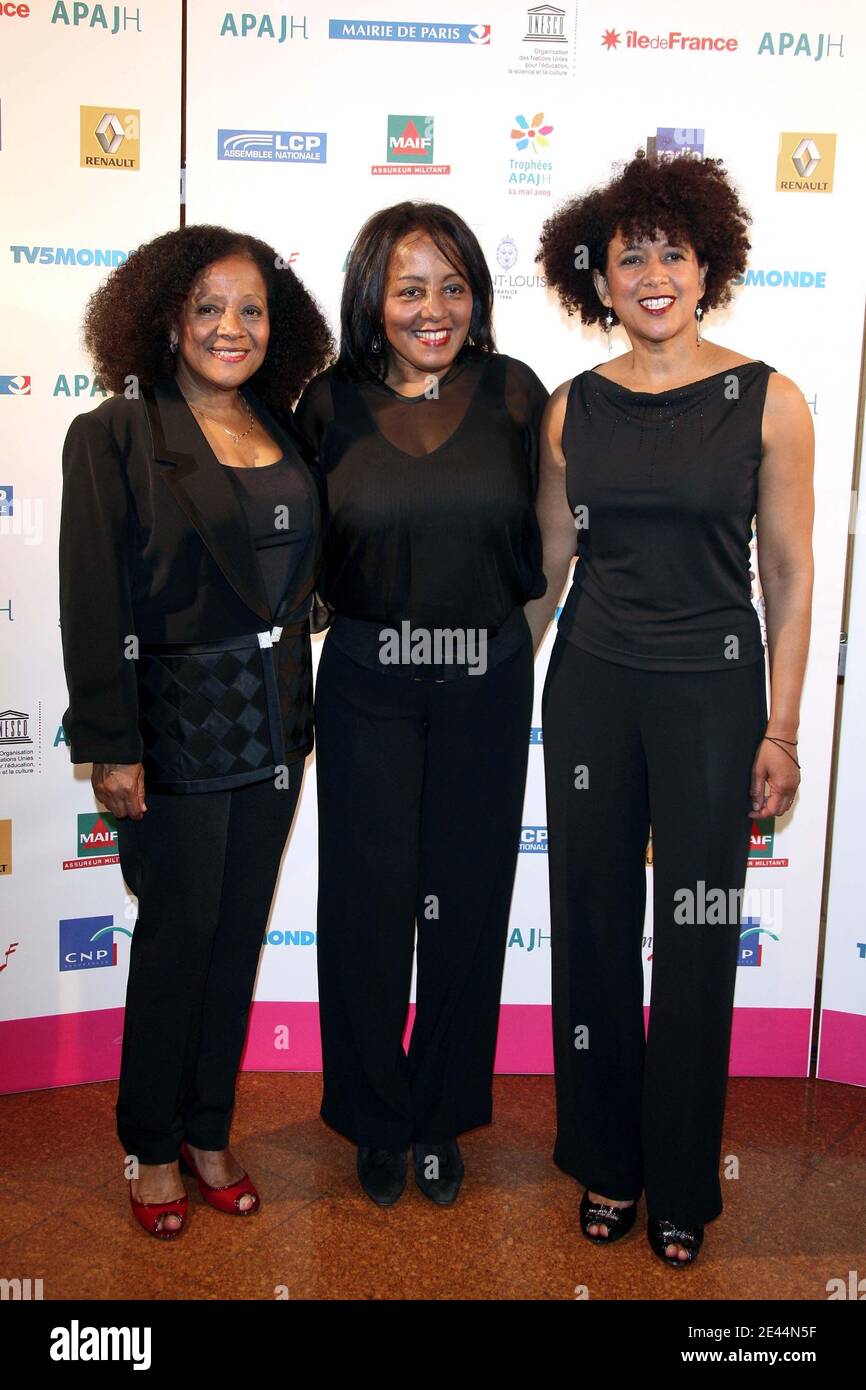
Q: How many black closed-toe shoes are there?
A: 2